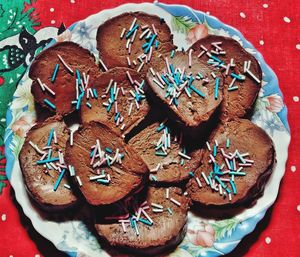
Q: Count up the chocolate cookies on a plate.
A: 10